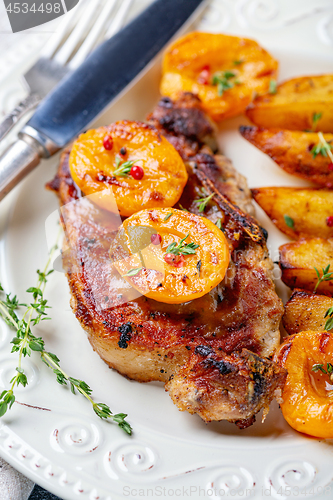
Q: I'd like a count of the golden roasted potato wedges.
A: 5